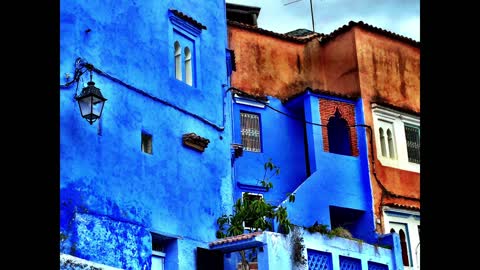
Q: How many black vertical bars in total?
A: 2